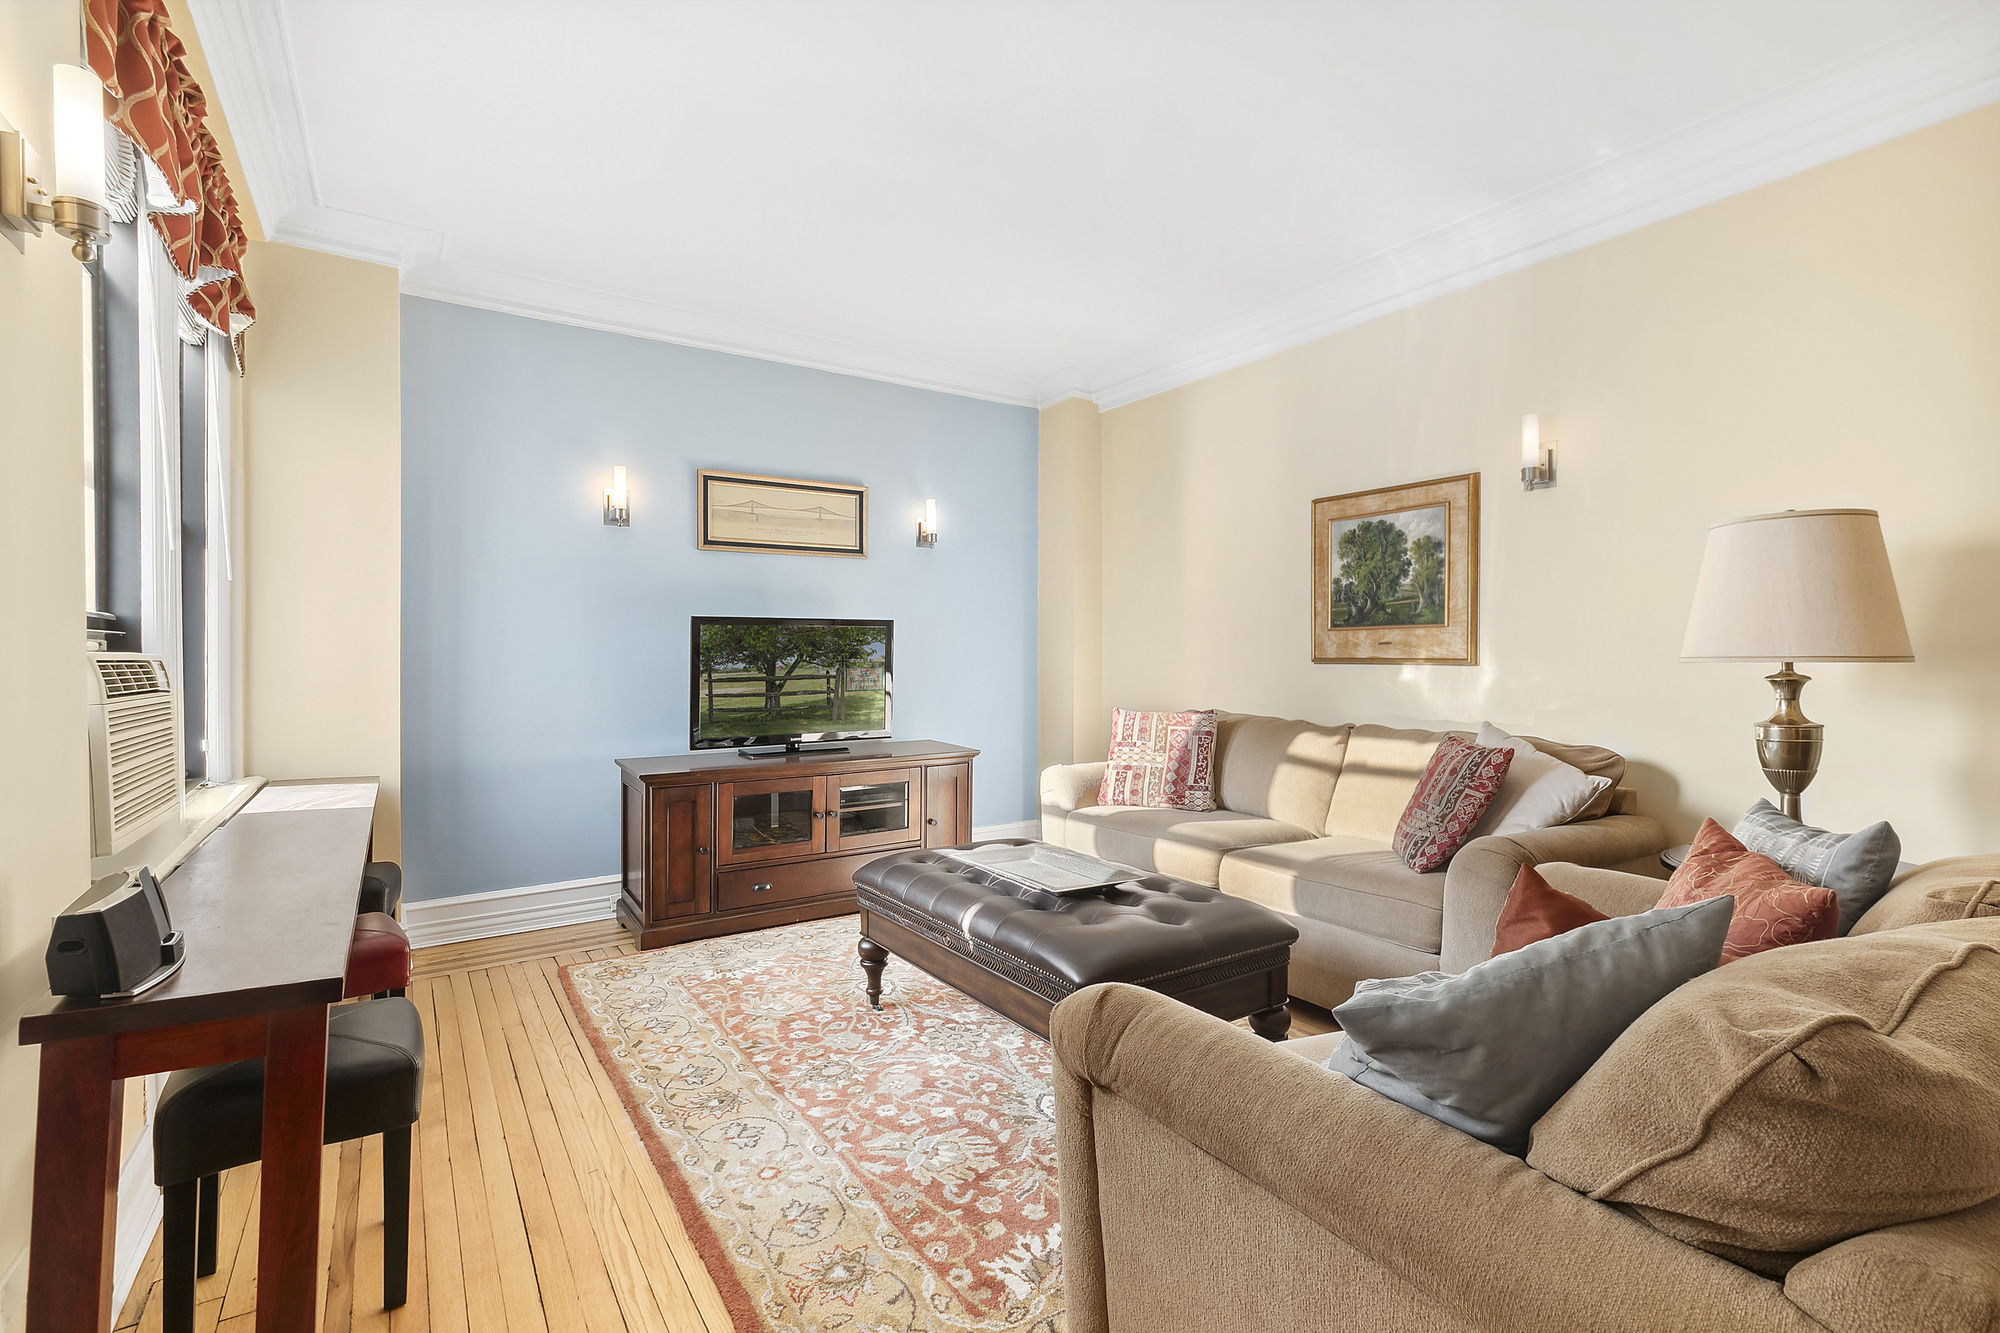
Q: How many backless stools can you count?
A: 3